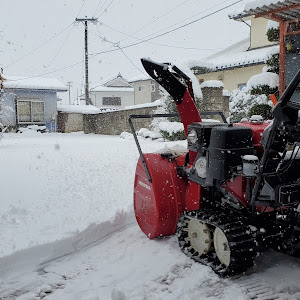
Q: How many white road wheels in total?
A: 2